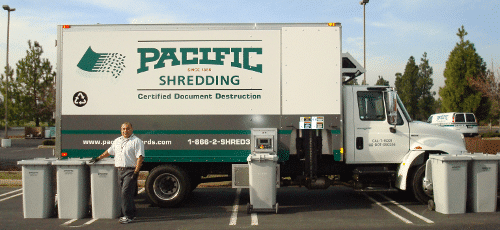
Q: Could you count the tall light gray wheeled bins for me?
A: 6